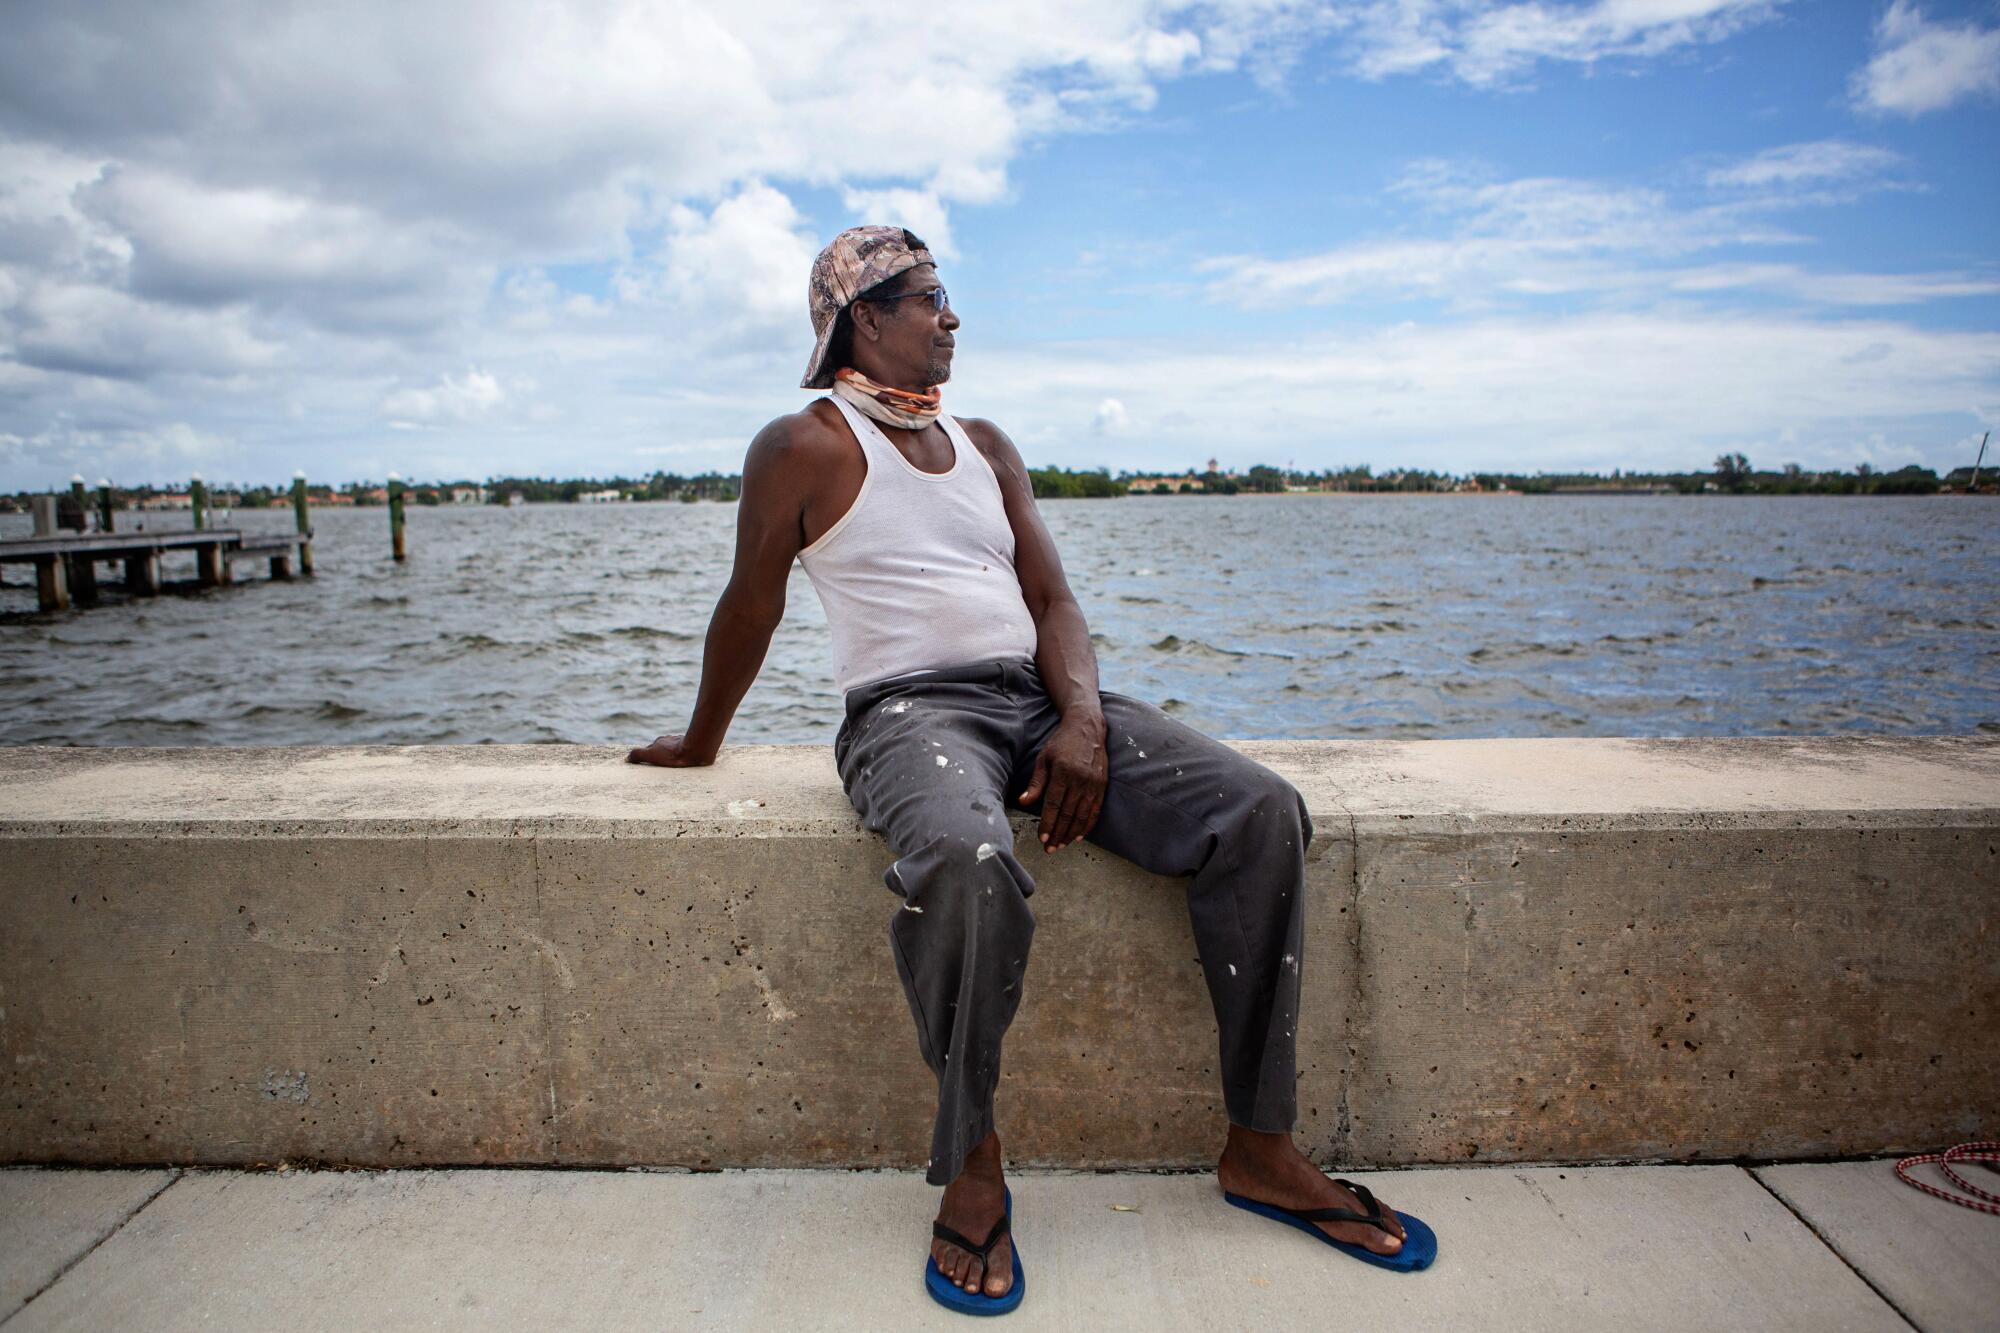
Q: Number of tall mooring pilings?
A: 5